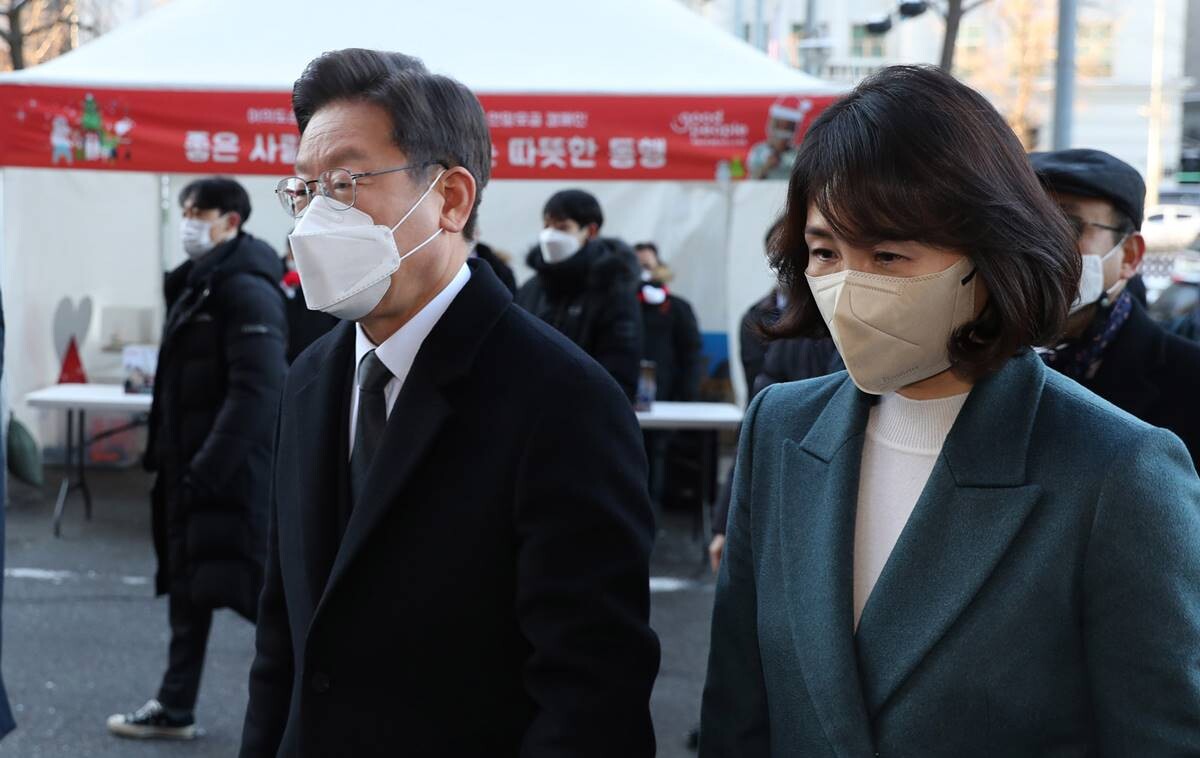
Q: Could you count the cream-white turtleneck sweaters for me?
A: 1